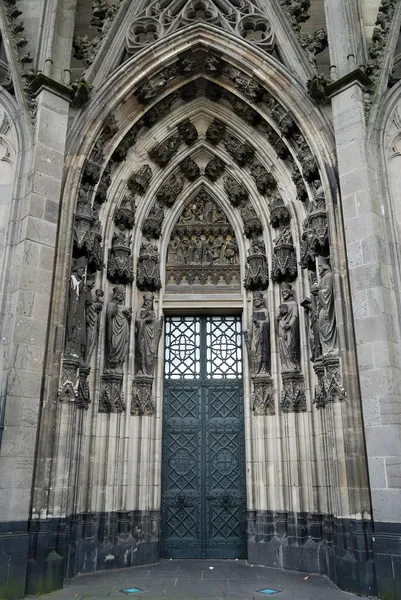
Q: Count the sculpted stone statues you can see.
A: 8